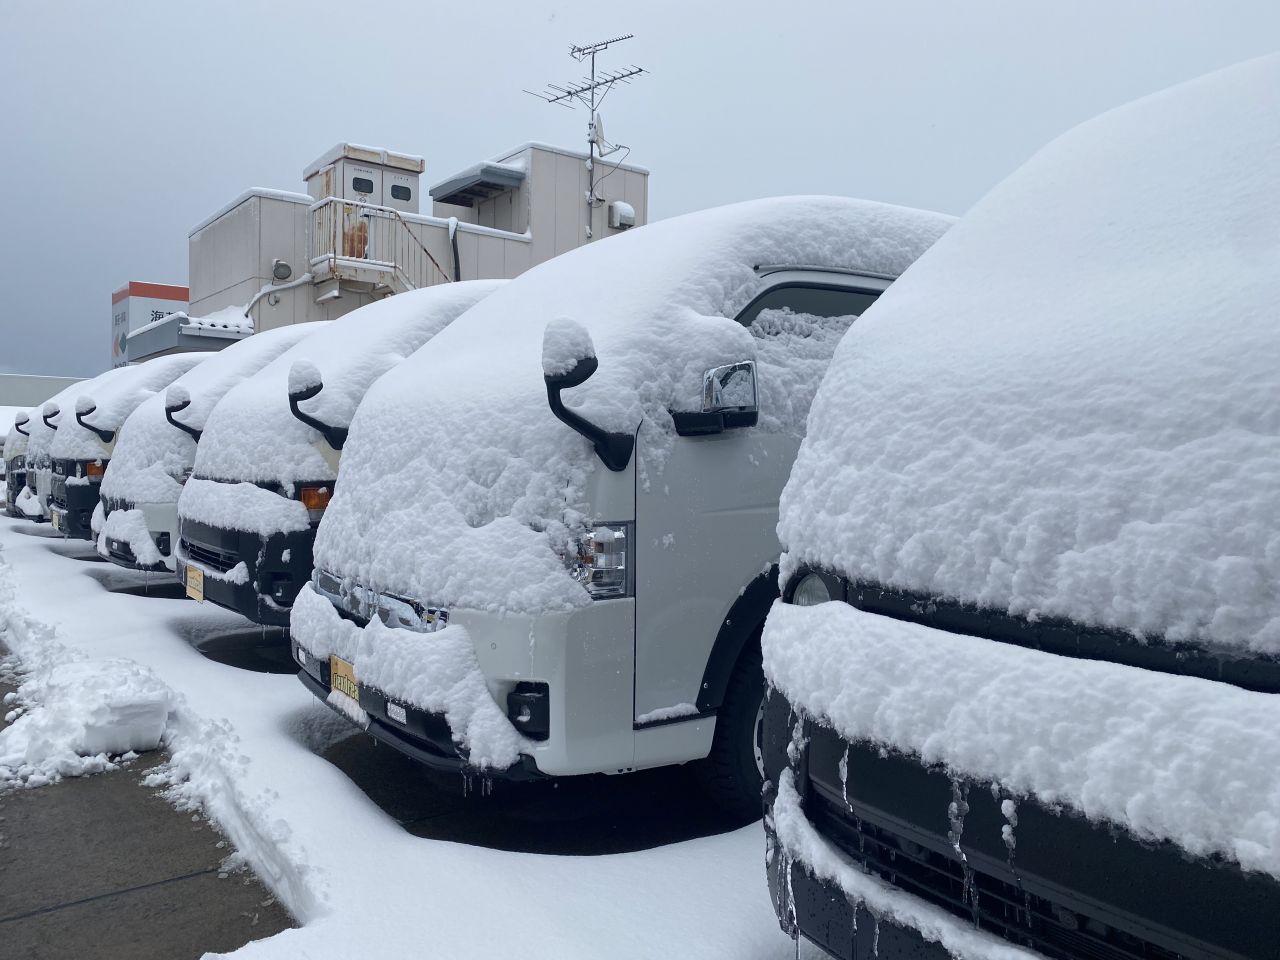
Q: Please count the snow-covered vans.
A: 7